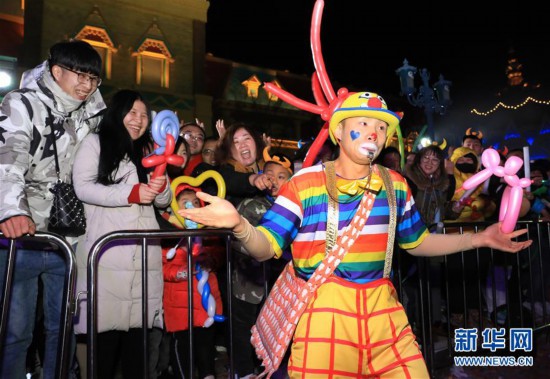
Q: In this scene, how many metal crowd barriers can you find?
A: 3